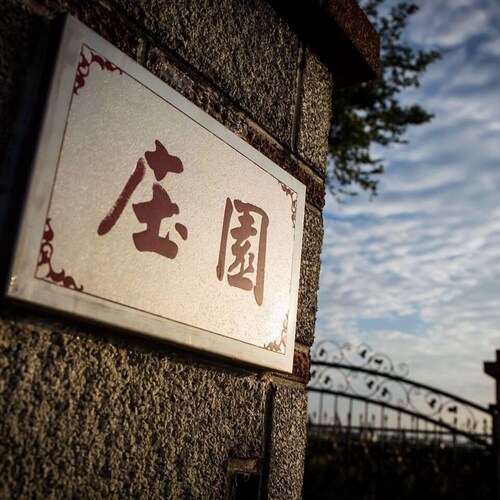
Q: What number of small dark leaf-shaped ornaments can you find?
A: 9